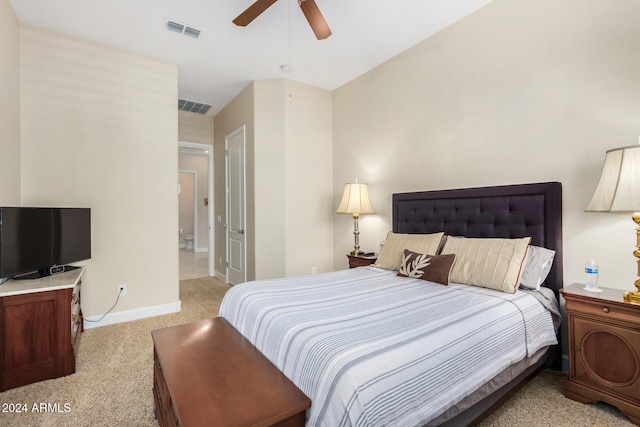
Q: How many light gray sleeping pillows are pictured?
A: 1